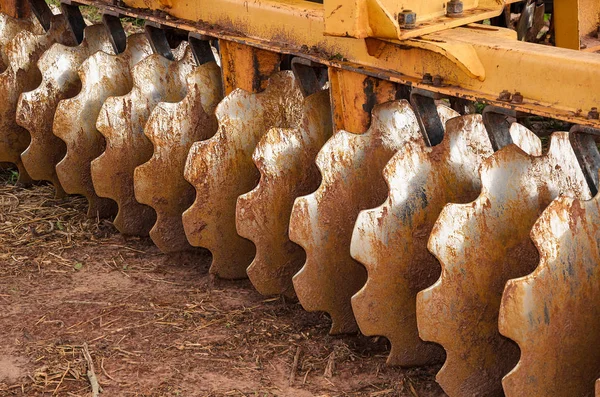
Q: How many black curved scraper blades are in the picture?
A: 9